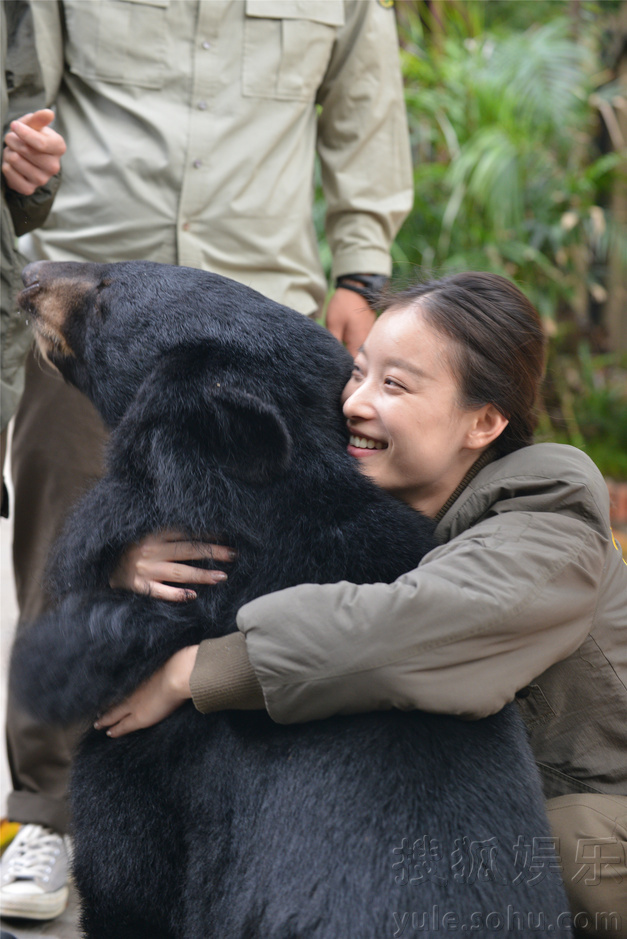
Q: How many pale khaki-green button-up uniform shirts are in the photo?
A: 1